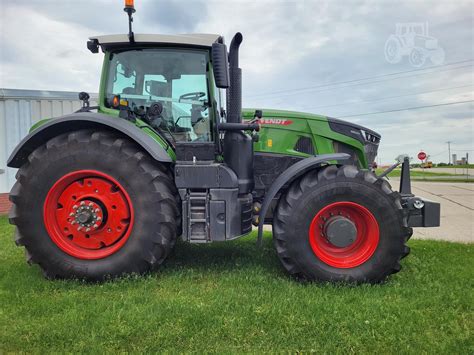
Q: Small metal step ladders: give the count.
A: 1